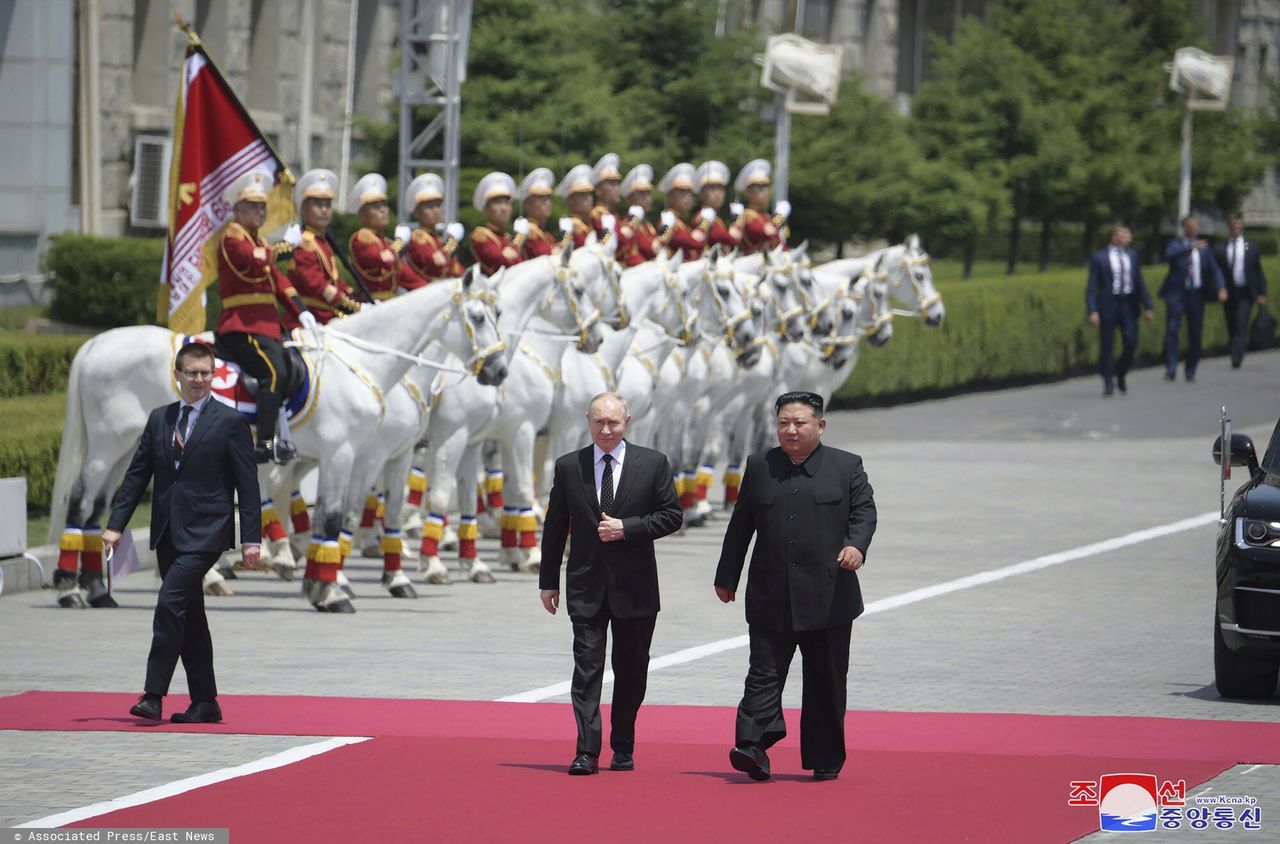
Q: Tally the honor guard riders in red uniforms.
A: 12